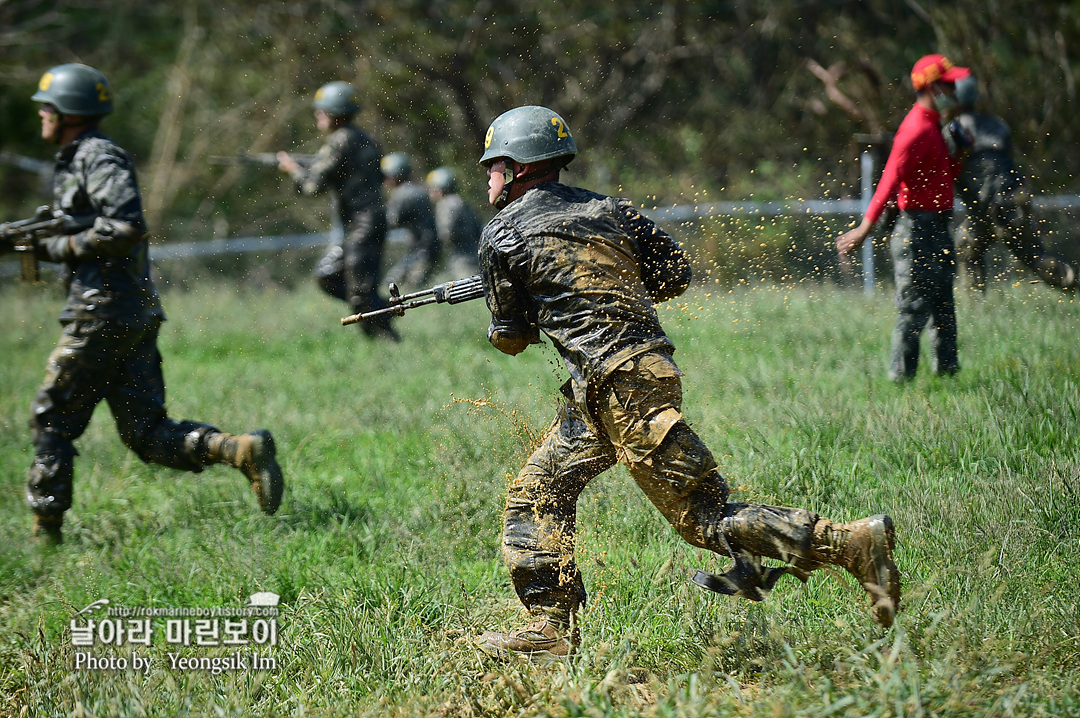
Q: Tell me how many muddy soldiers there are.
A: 1